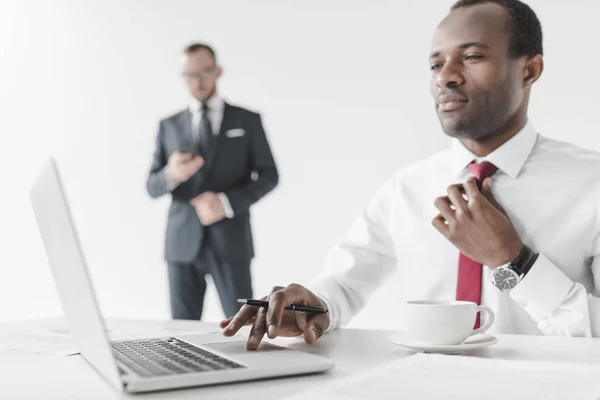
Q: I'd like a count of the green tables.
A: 0